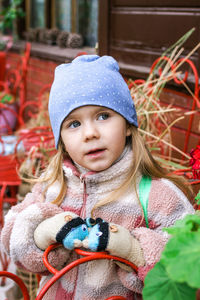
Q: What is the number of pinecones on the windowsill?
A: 5